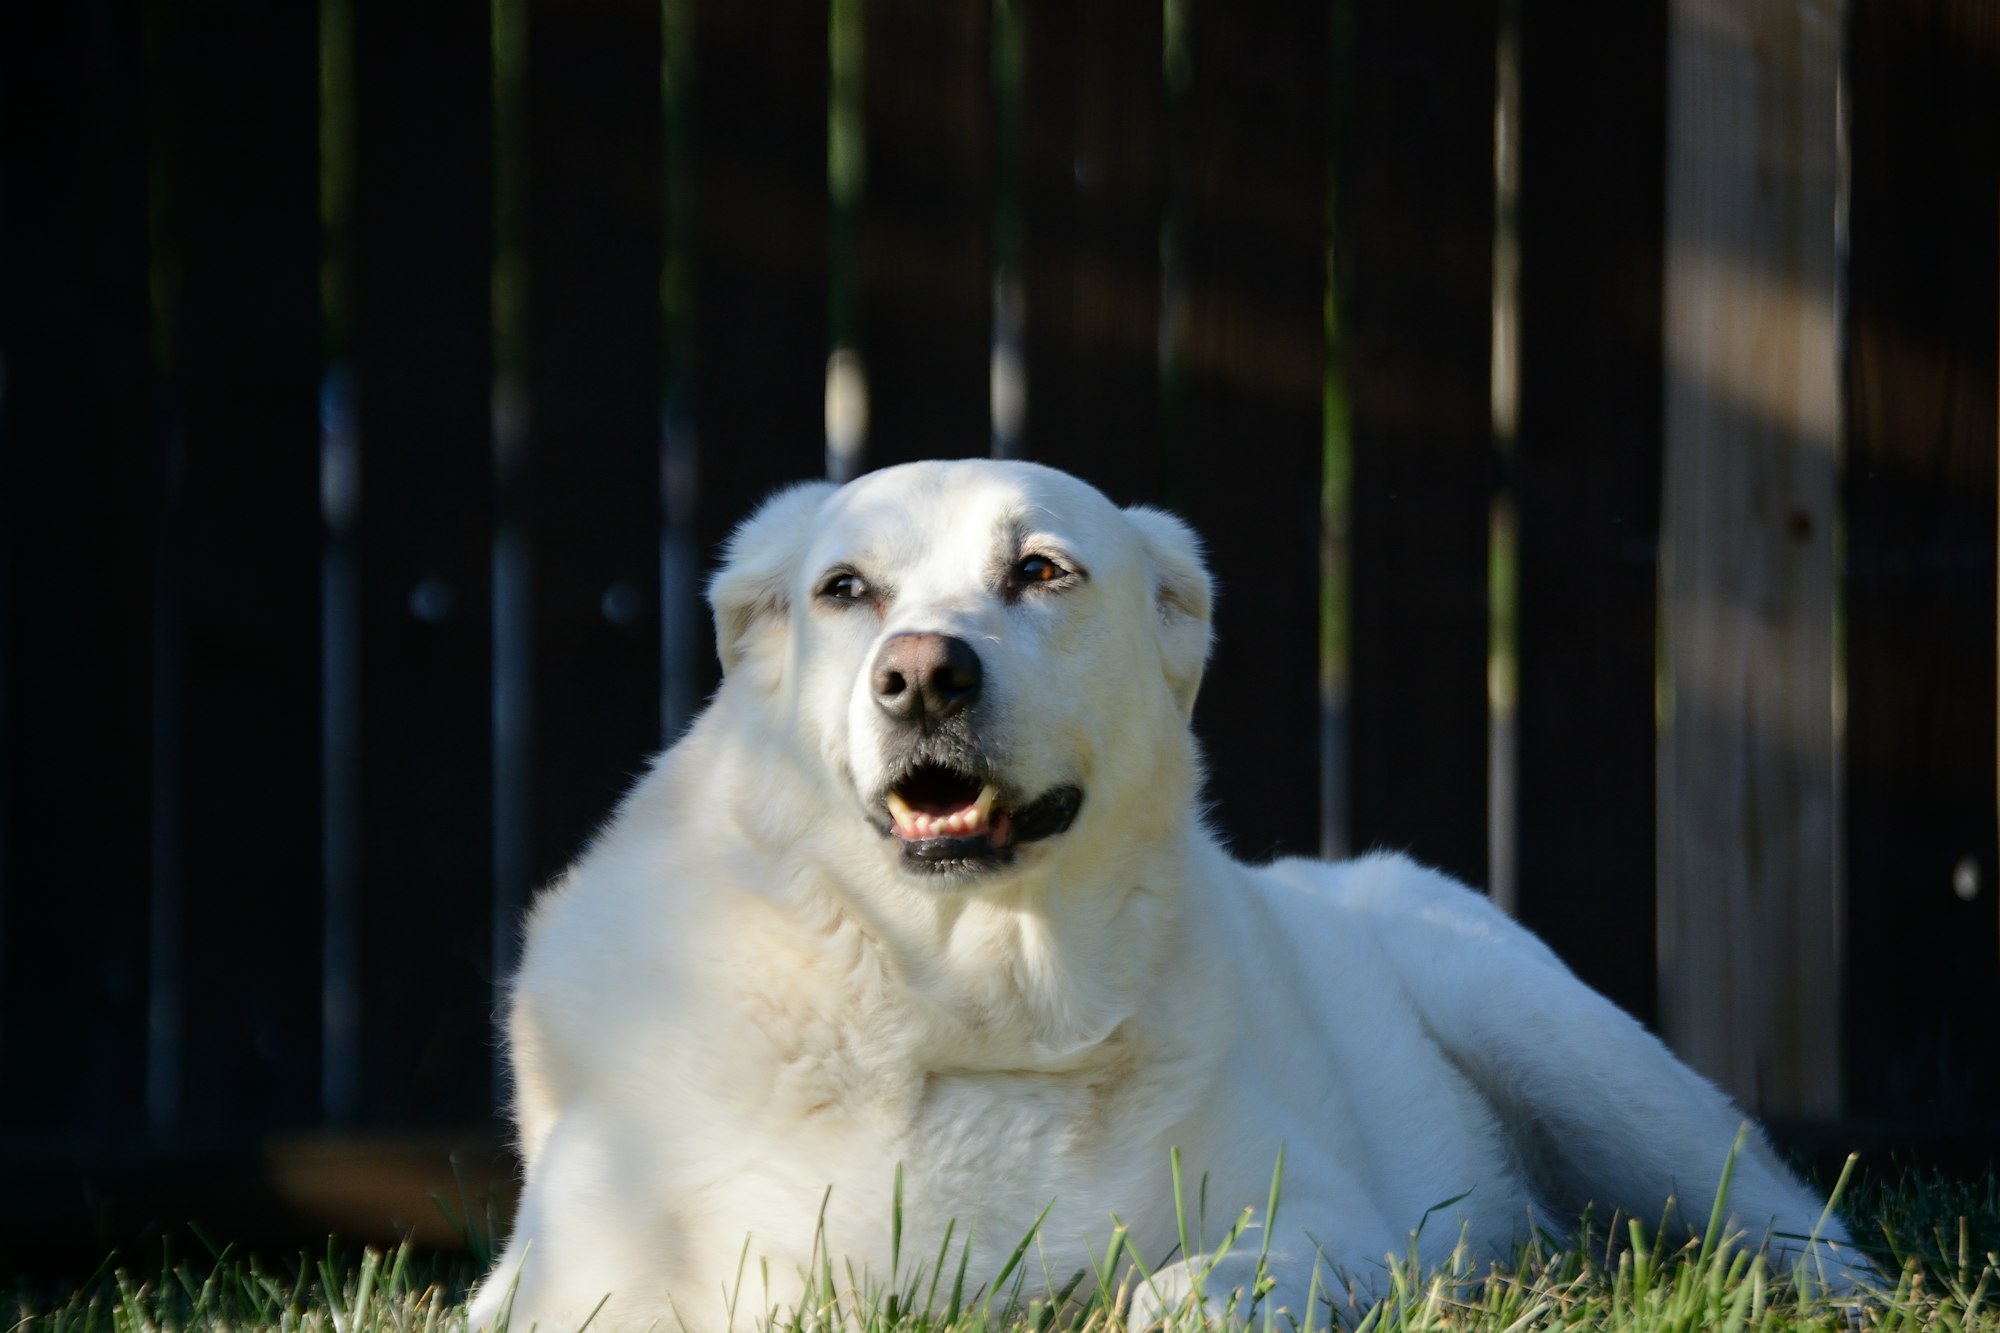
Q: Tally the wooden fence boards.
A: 12